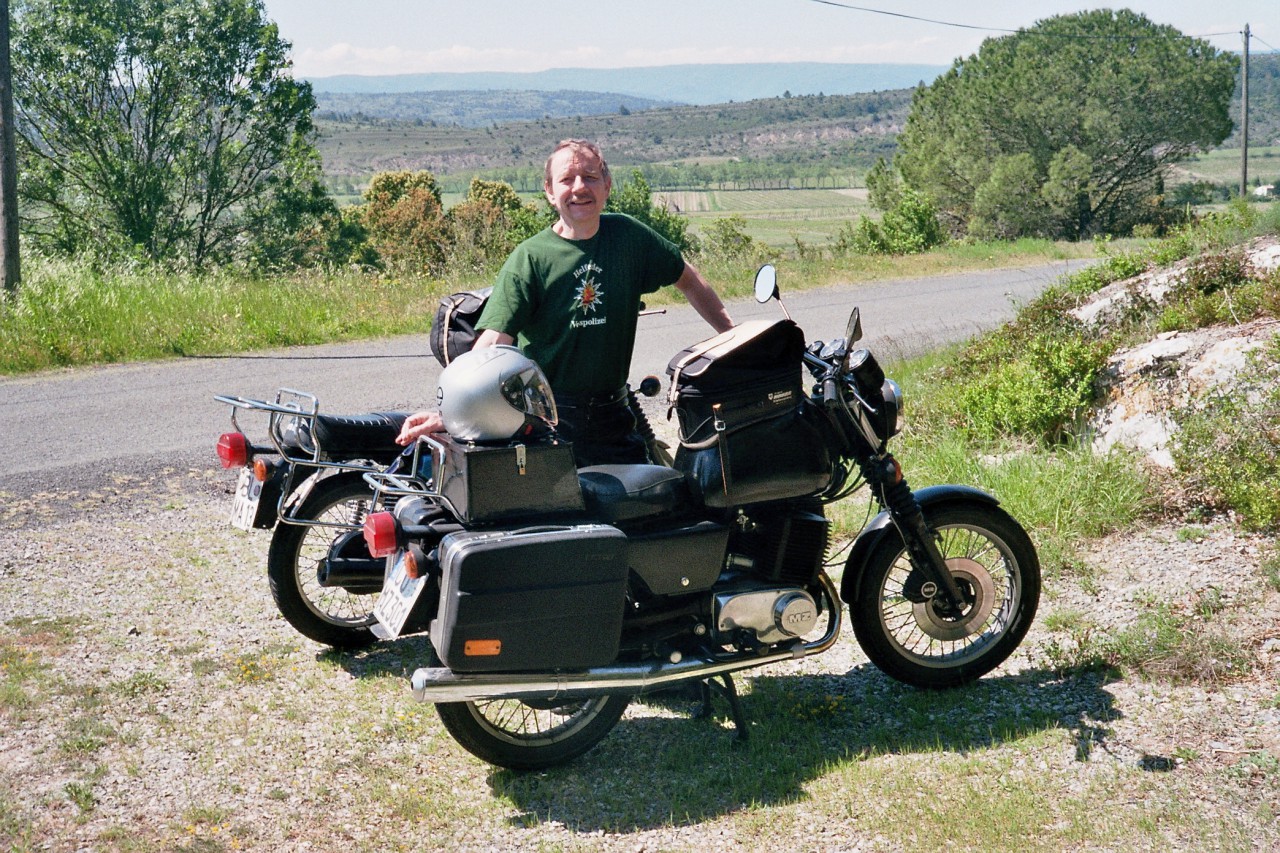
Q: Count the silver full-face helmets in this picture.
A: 1